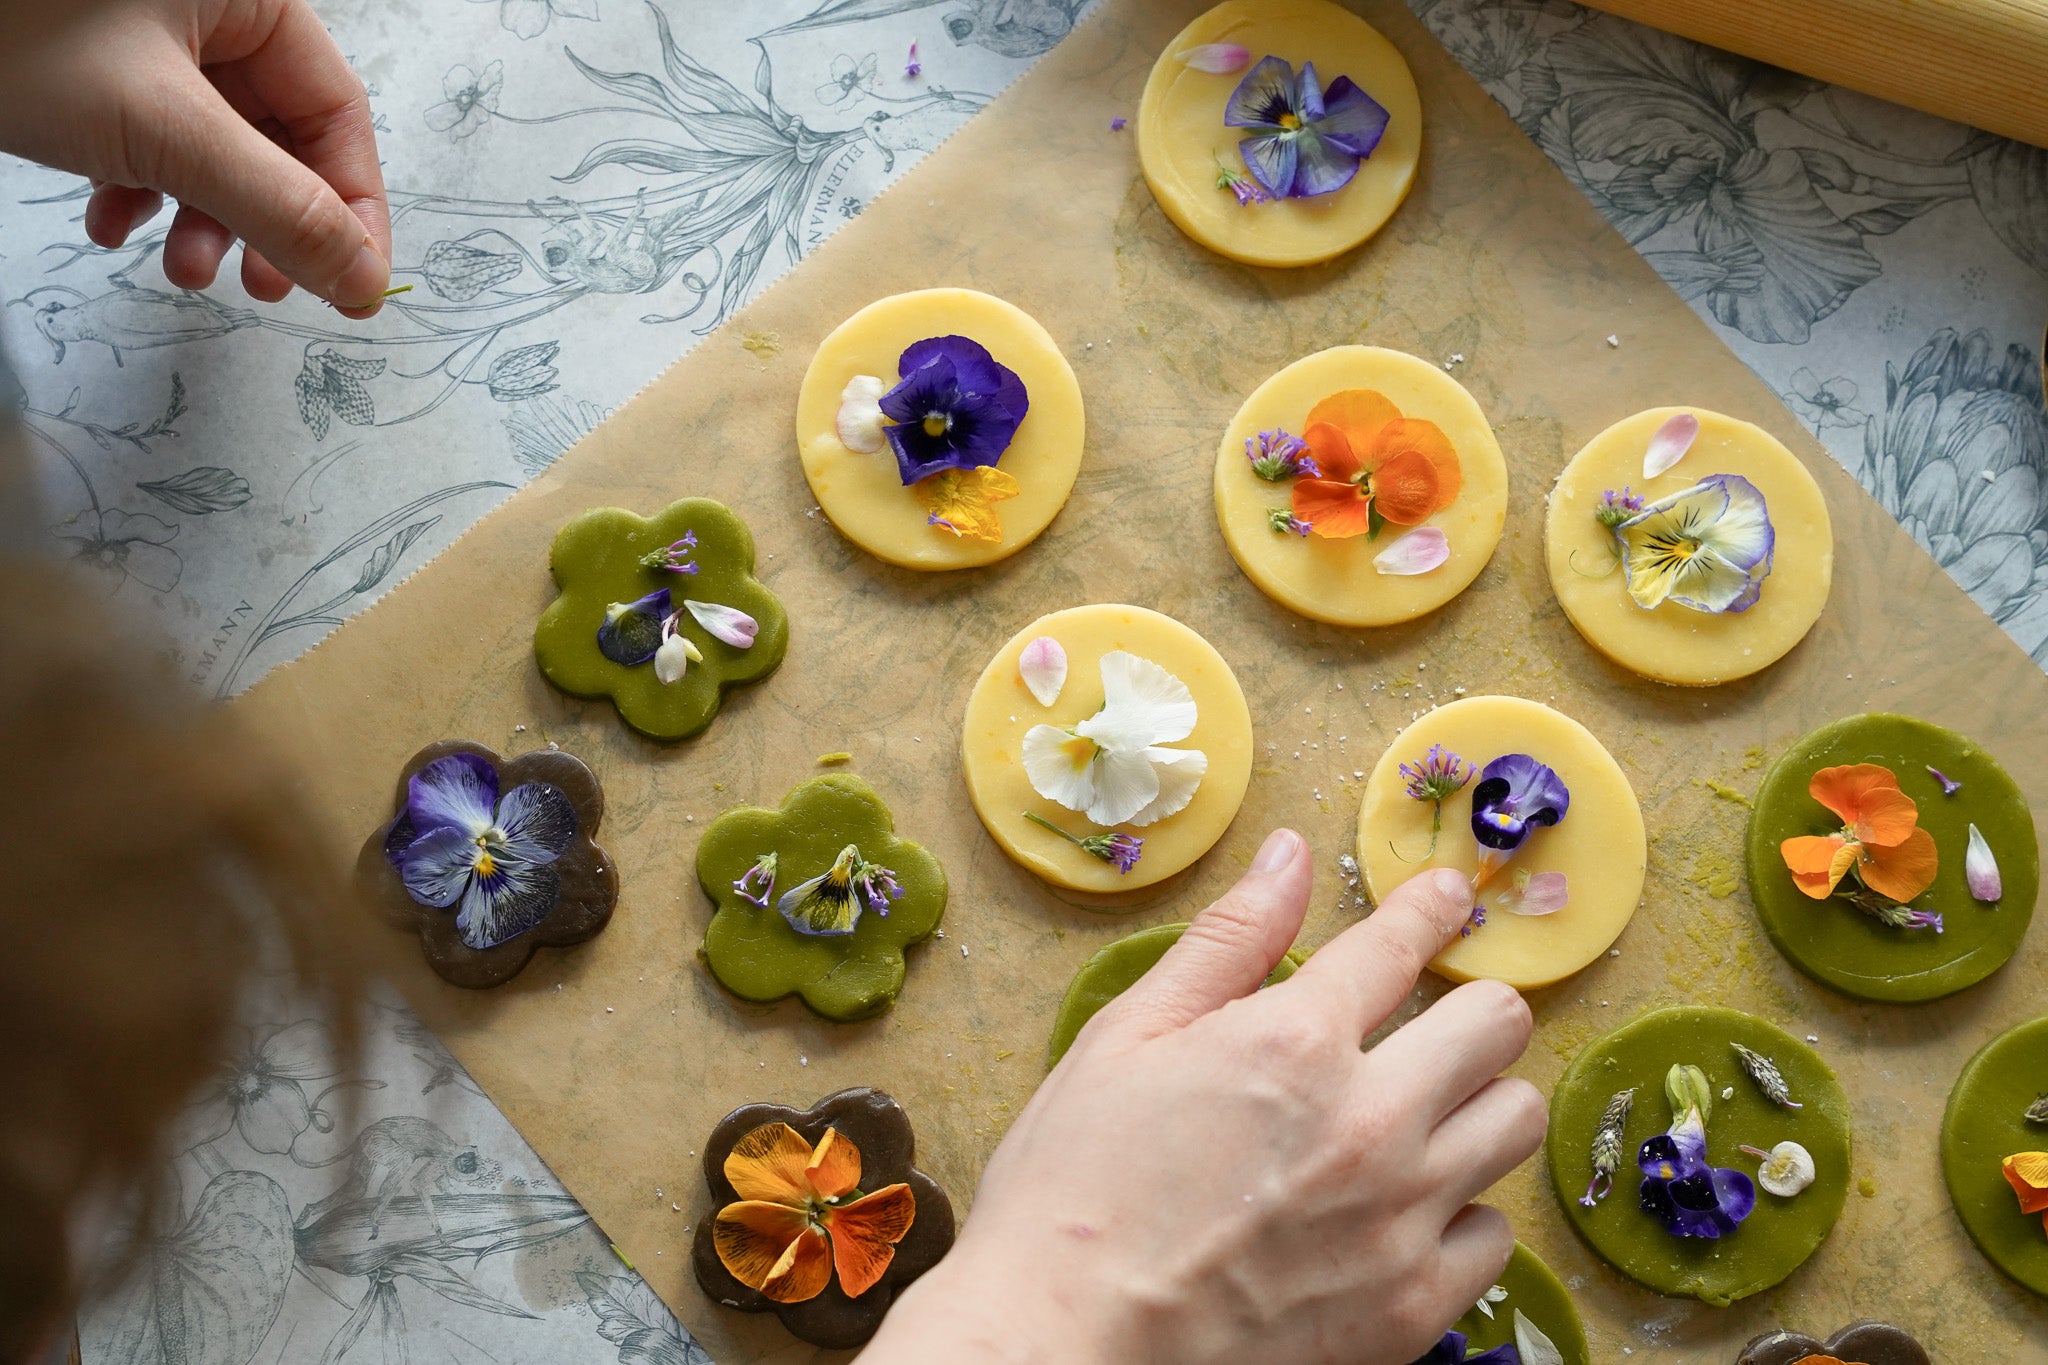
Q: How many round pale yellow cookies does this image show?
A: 6